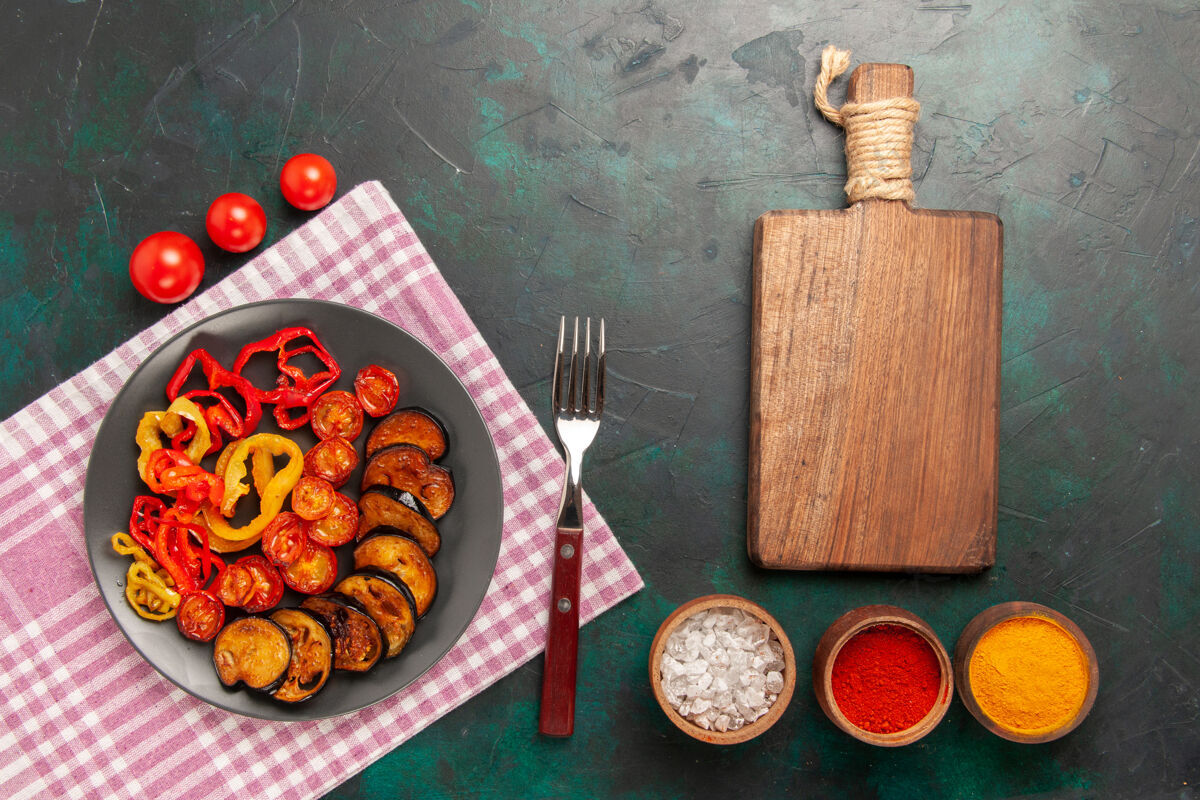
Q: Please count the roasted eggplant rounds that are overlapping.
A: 8